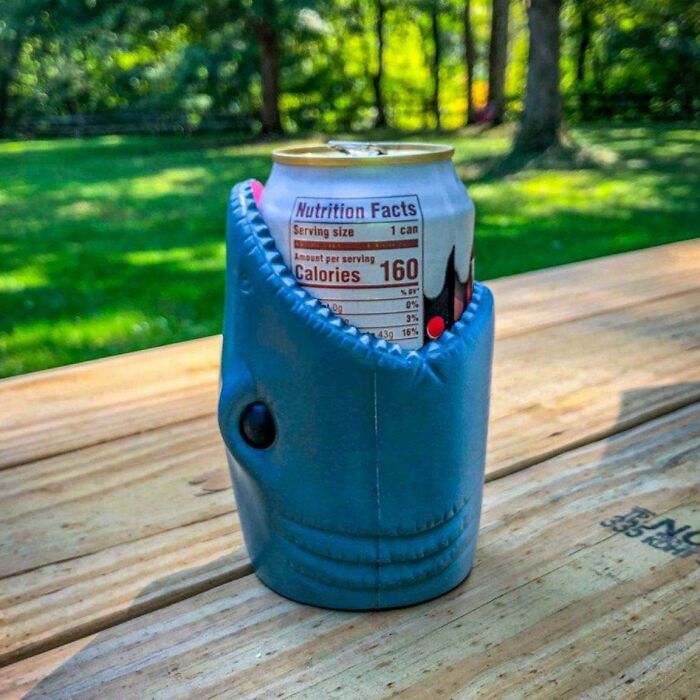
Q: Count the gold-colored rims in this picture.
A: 1